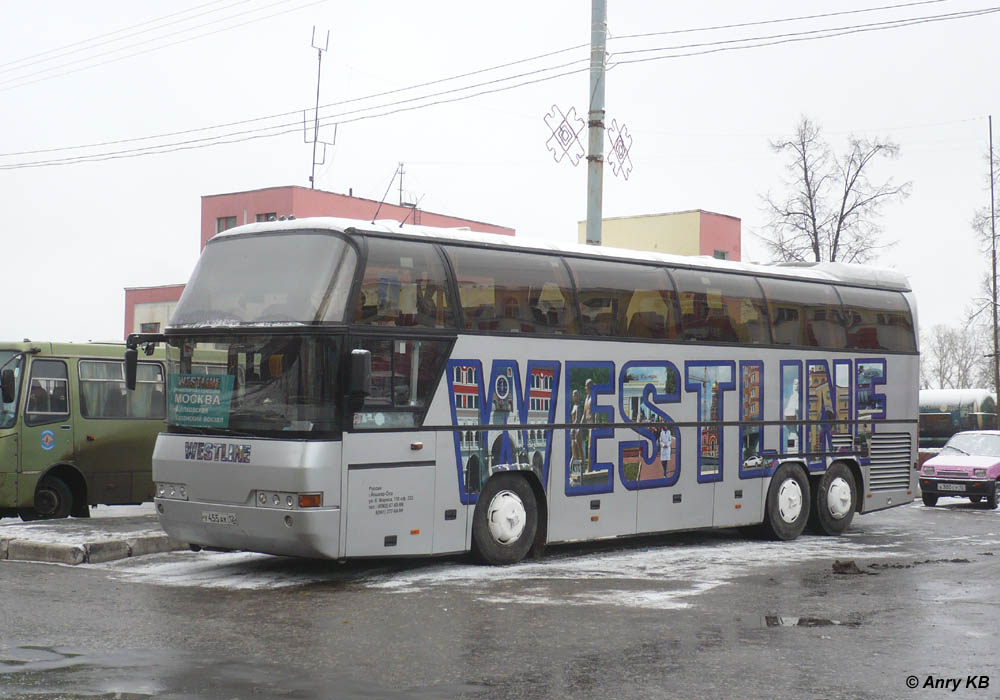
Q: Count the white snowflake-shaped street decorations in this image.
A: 2